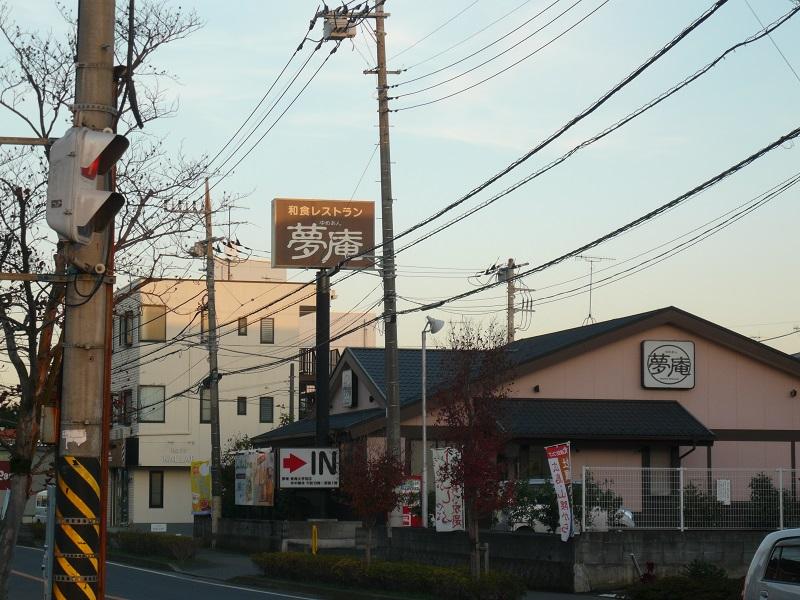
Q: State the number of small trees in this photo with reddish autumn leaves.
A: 2